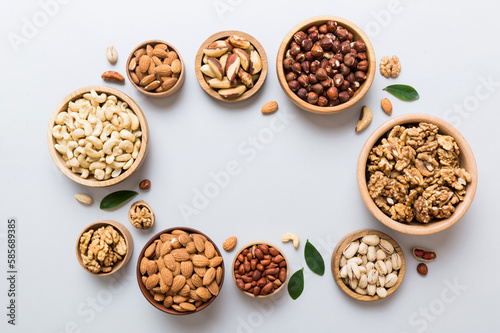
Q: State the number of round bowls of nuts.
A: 9